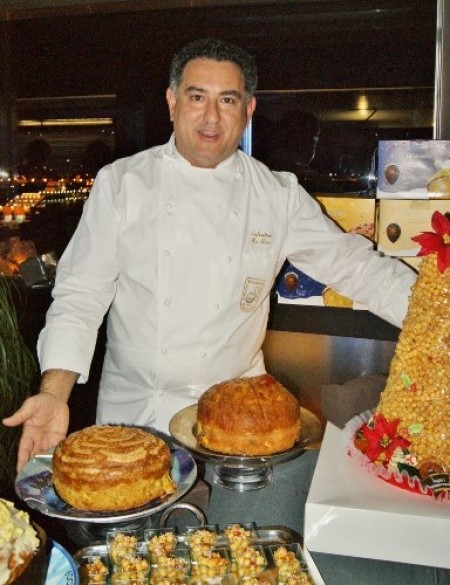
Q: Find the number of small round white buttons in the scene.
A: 11